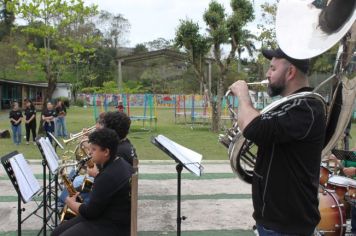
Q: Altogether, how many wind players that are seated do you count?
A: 3